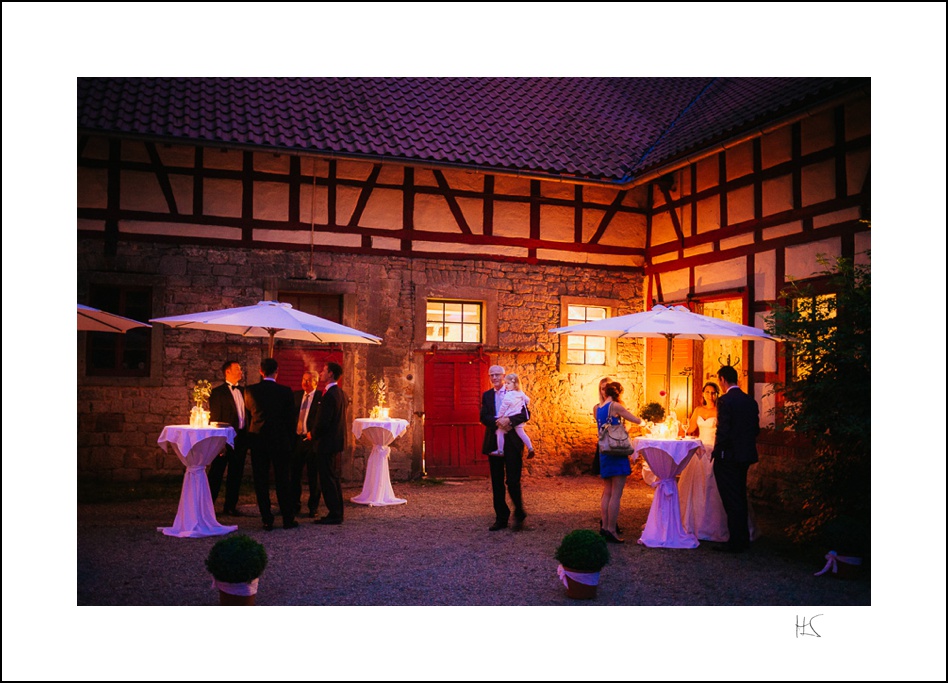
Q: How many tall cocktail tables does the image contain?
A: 3